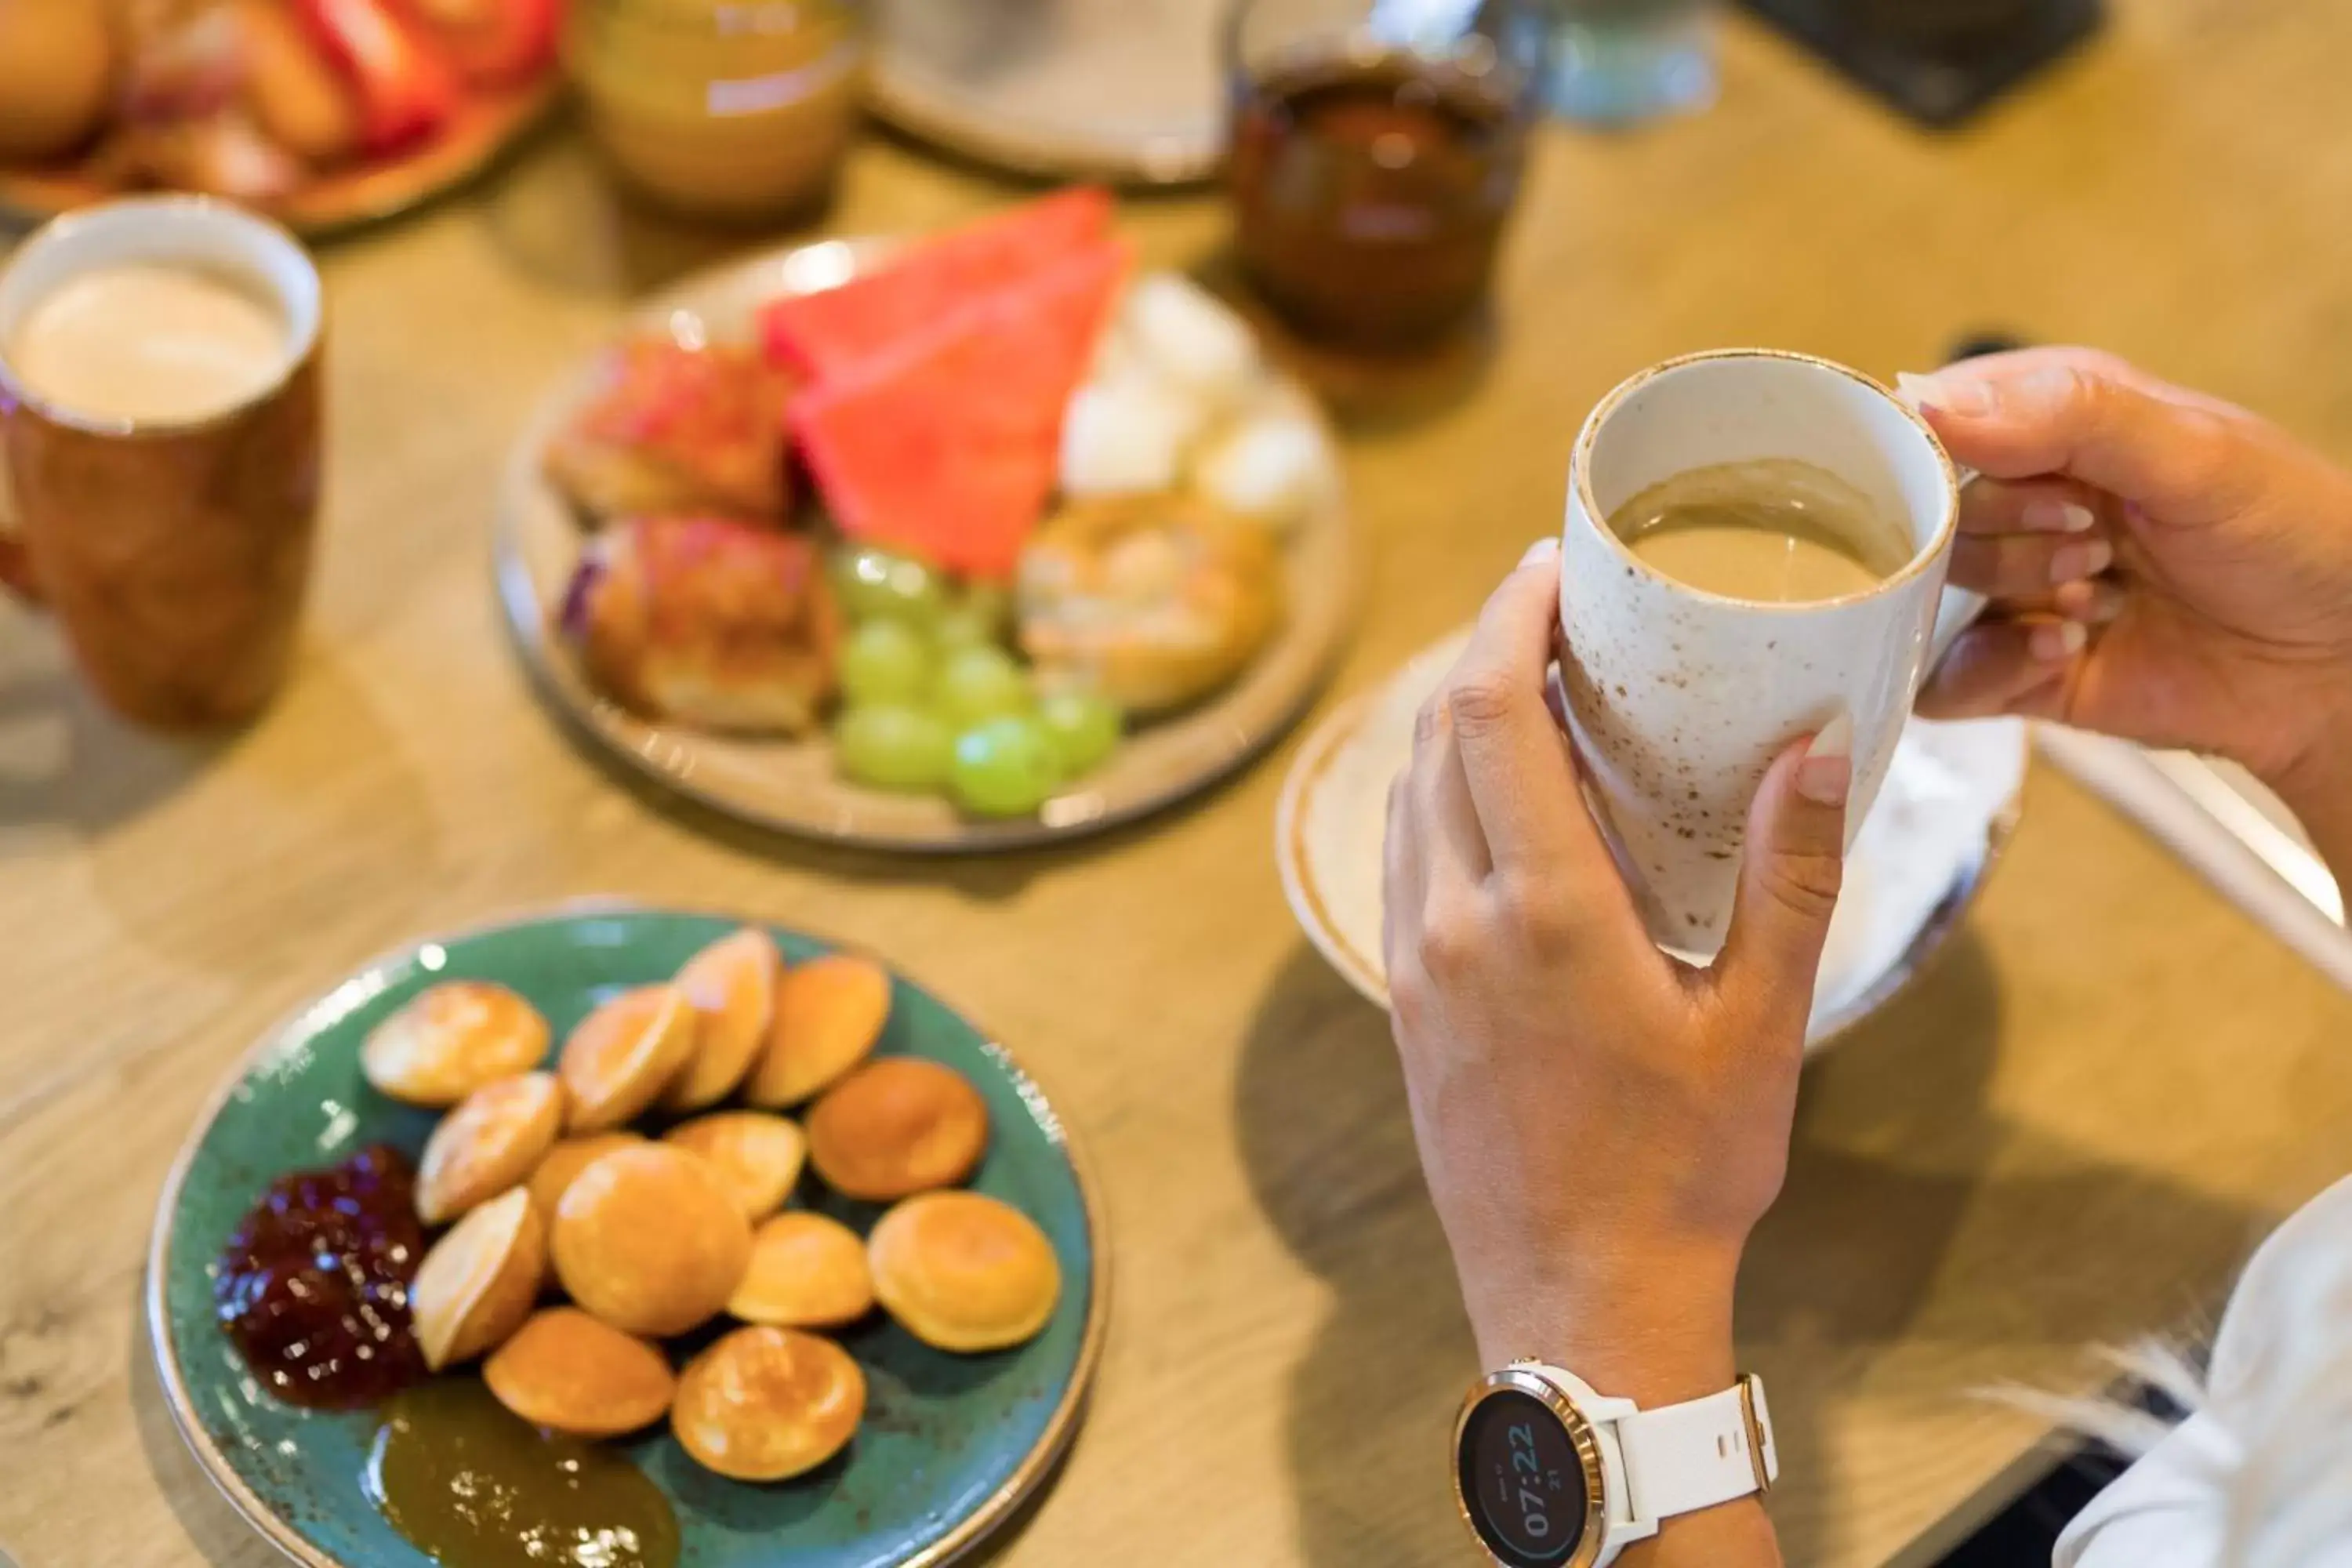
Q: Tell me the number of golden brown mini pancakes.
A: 14